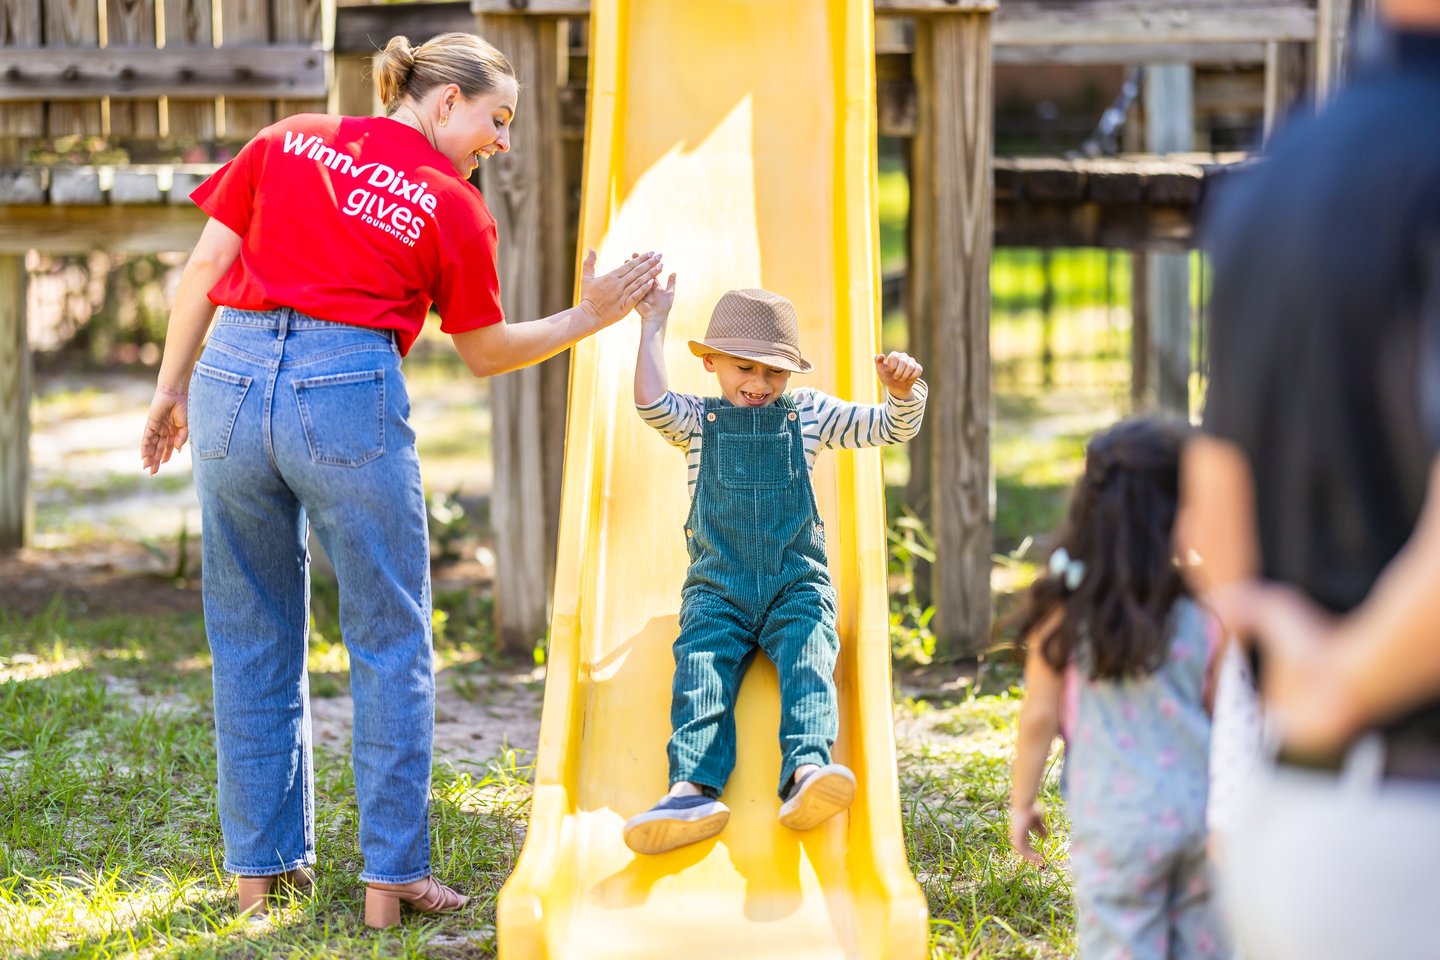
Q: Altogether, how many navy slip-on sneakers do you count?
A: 2